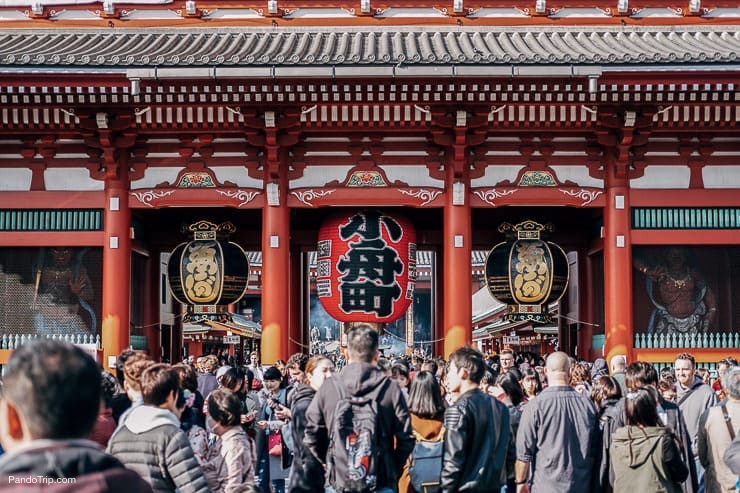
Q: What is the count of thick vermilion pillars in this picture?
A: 4